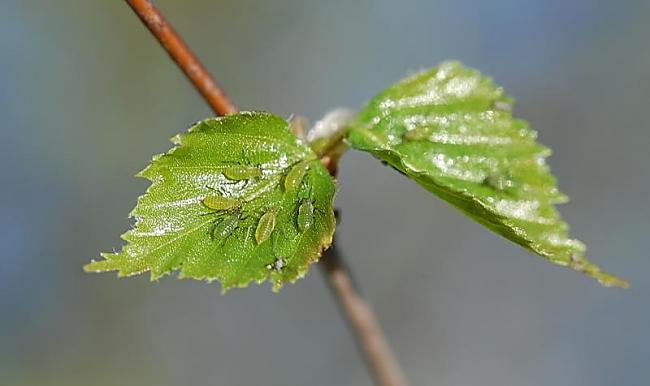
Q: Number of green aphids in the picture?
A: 6